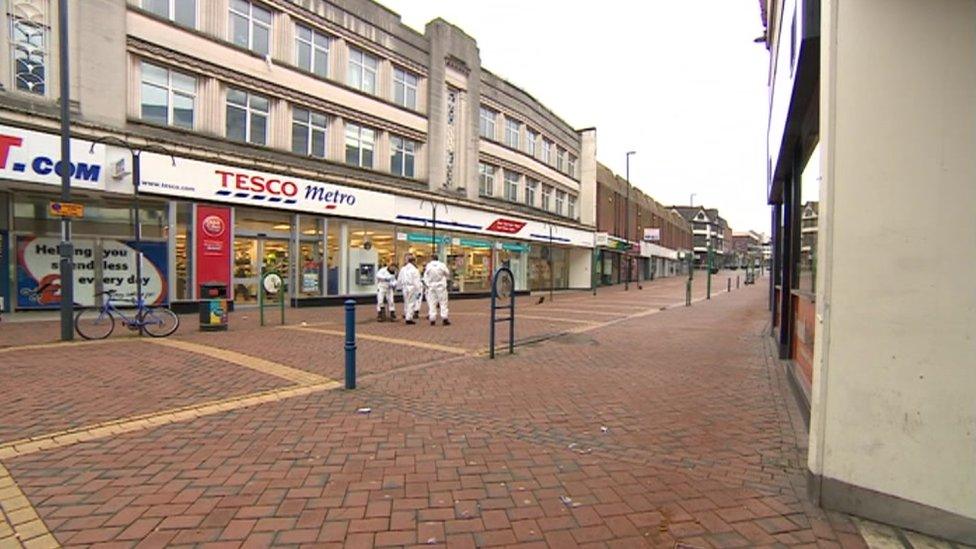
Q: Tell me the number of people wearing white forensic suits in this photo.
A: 3